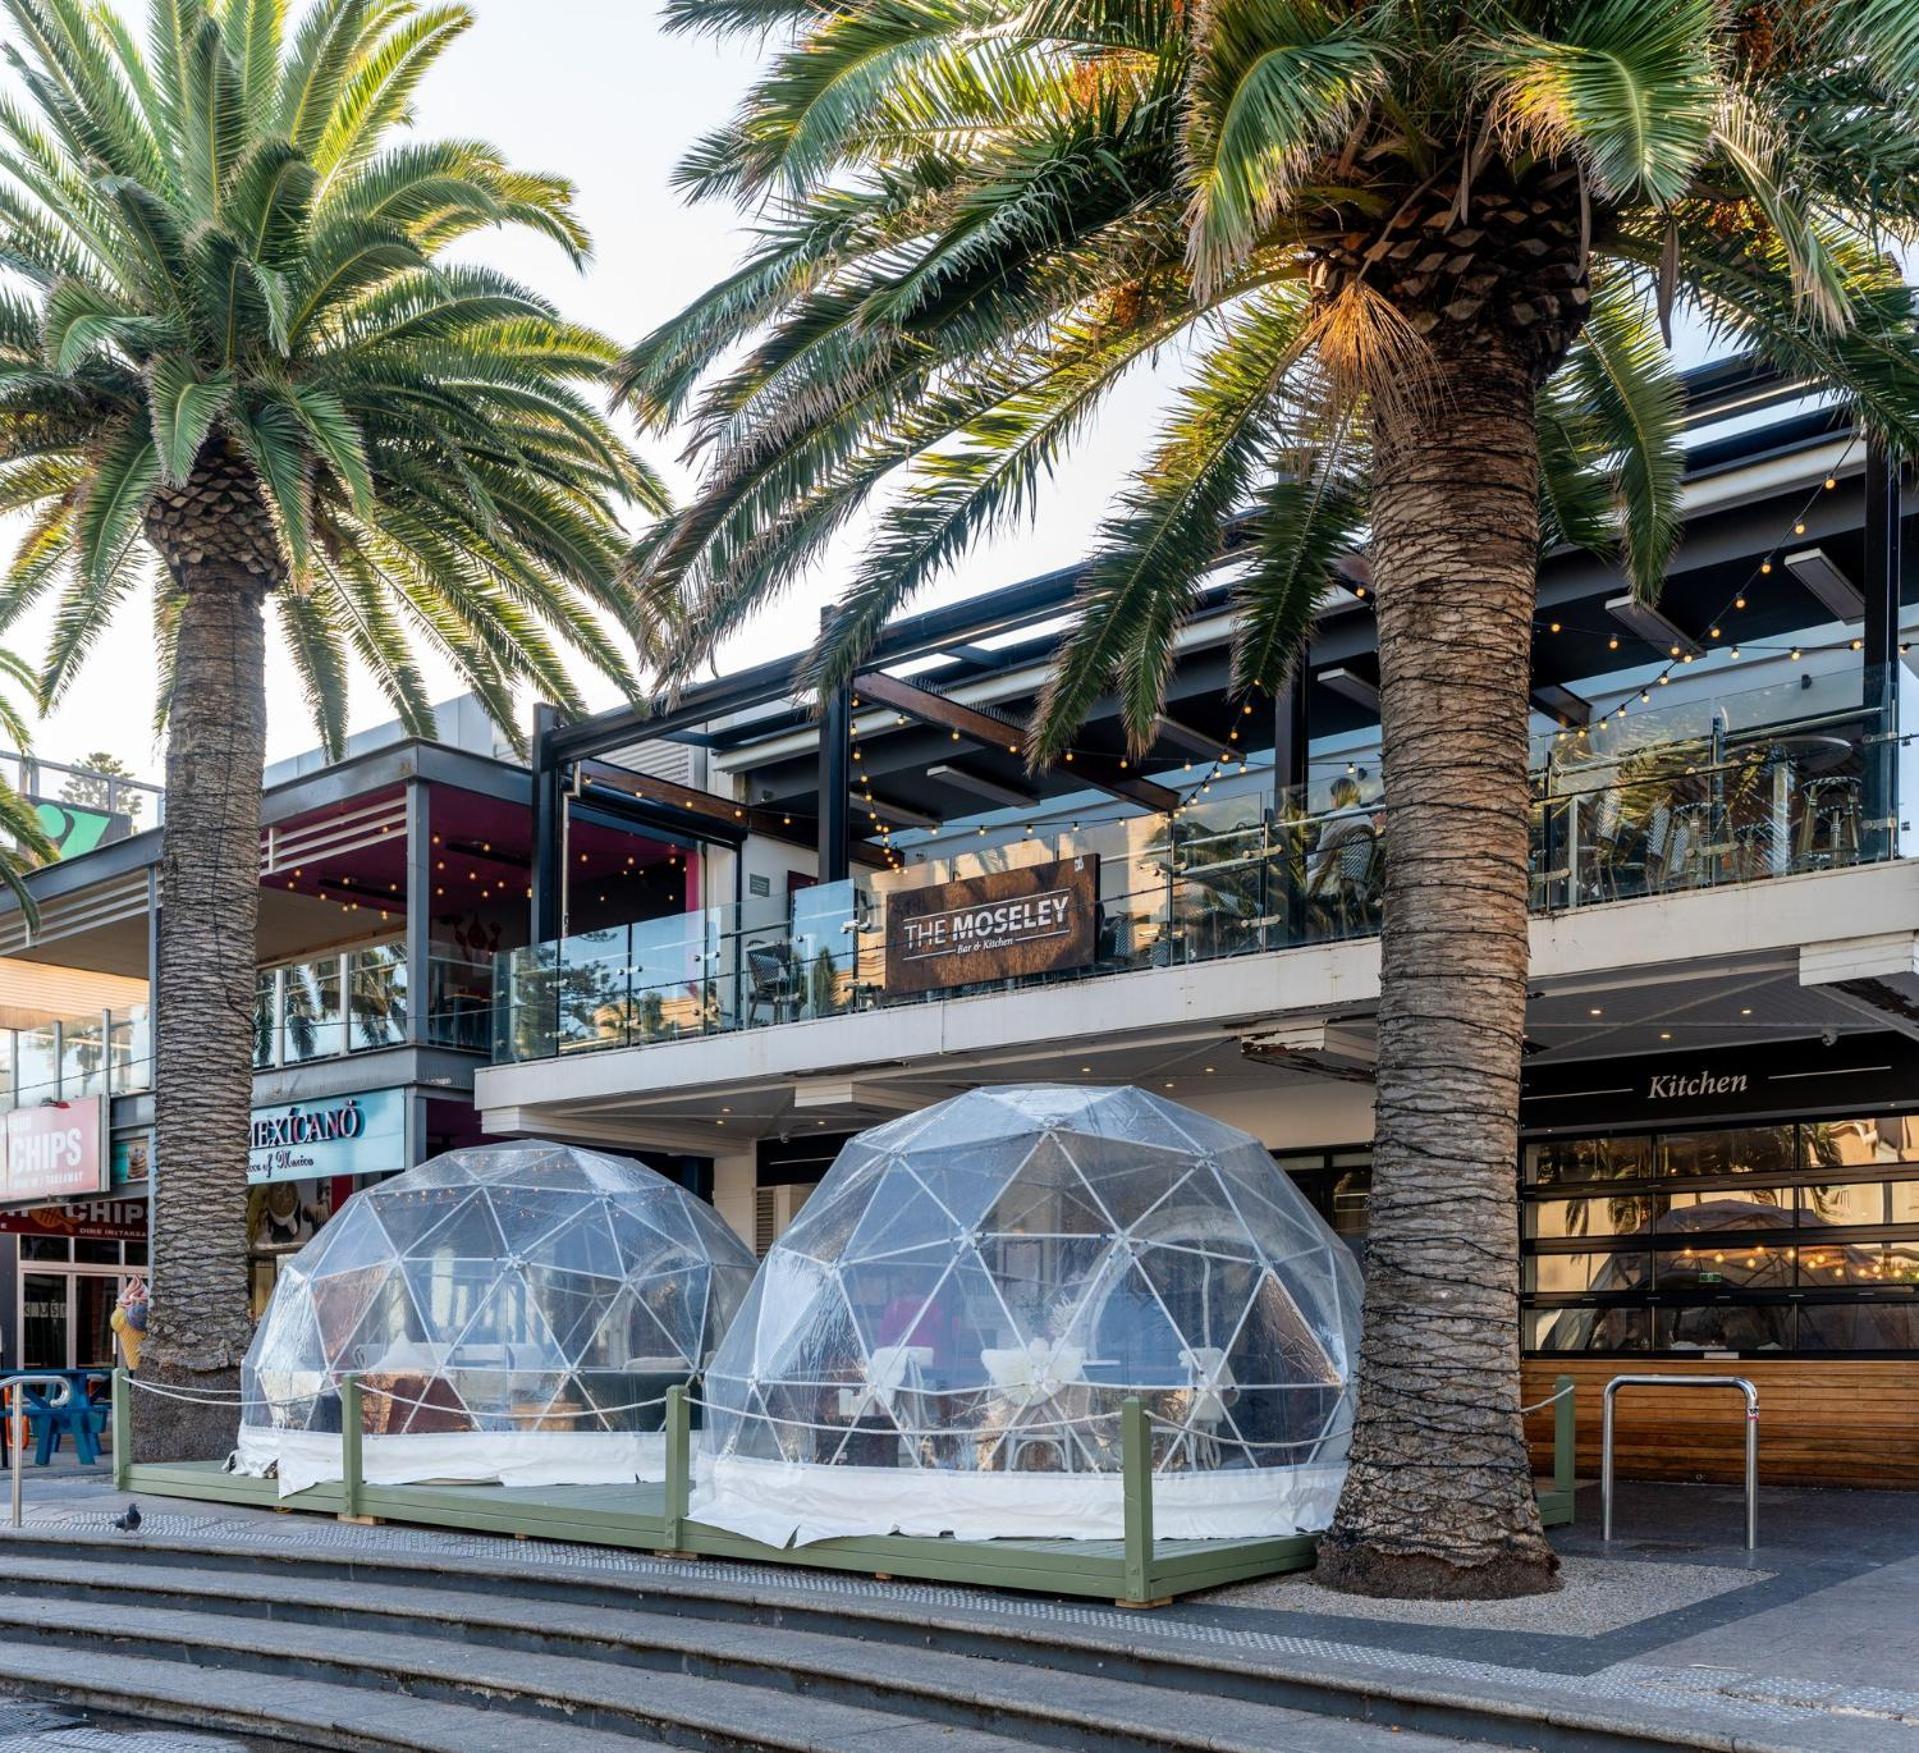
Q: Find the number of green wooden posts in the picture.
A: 5